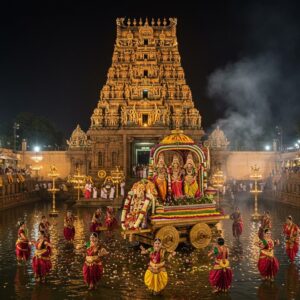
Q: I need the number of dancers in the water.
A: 13